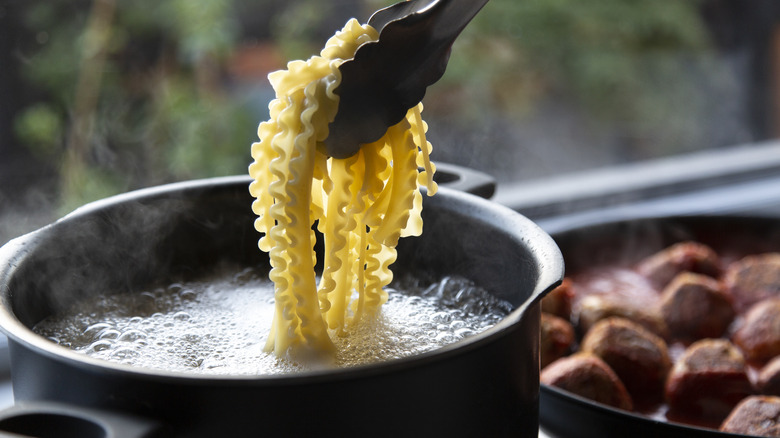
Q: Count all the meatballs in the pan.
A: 12